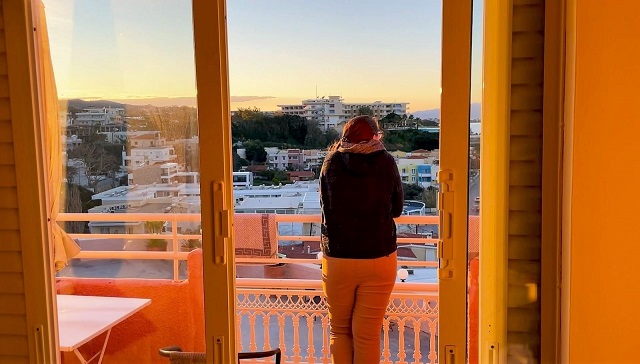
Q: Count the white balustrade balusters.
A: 11